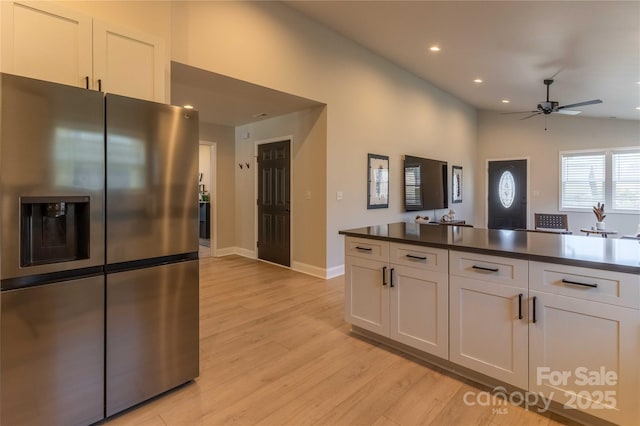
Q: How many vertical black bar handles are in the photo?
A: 6